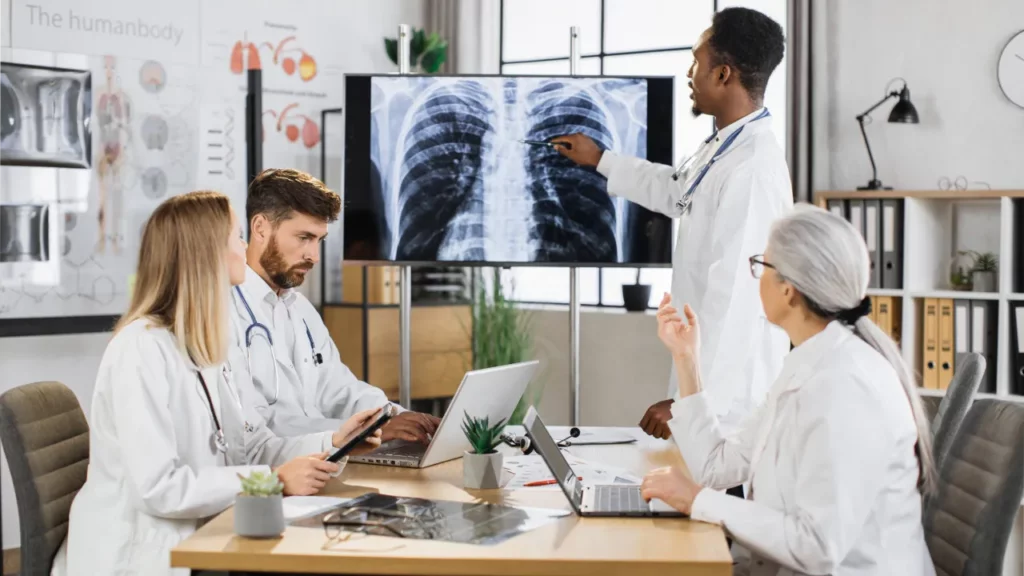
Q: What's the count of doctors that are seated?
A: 3